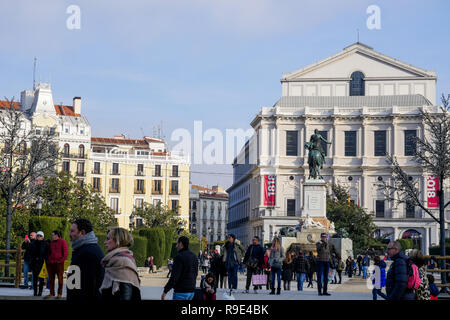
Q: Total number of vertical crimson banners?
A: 2